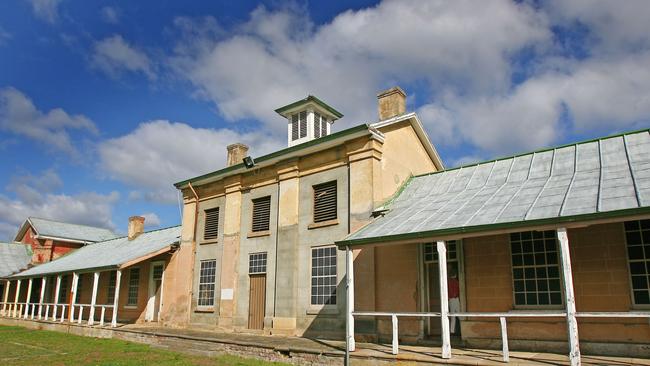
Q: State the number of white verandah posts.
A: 11